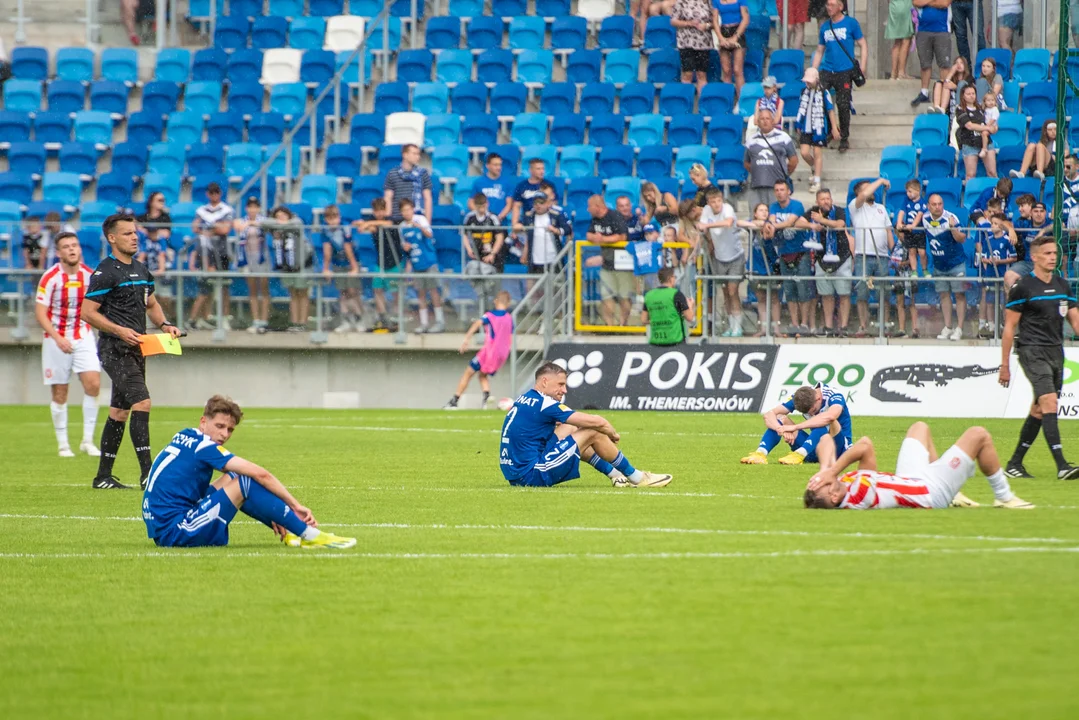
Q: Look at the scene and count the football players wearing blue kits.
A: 3